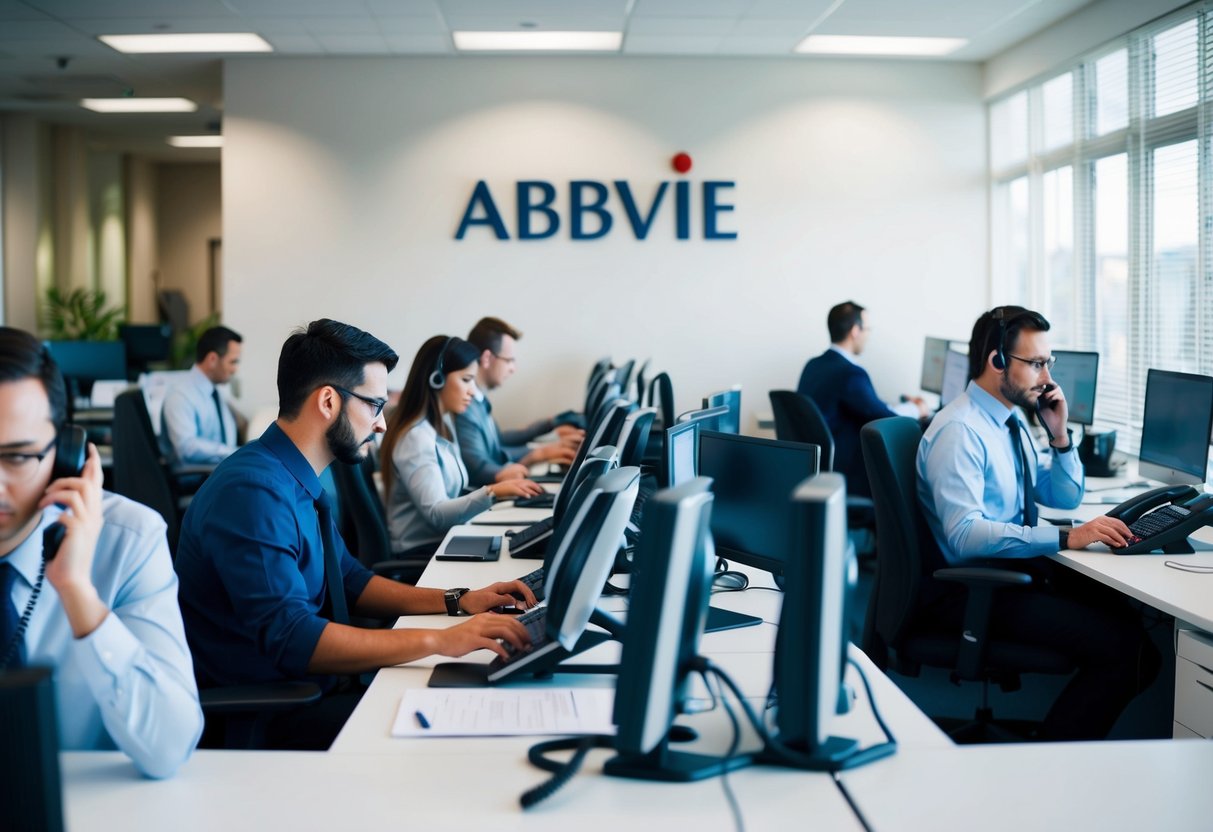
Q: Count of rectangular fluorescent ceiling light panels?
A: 5